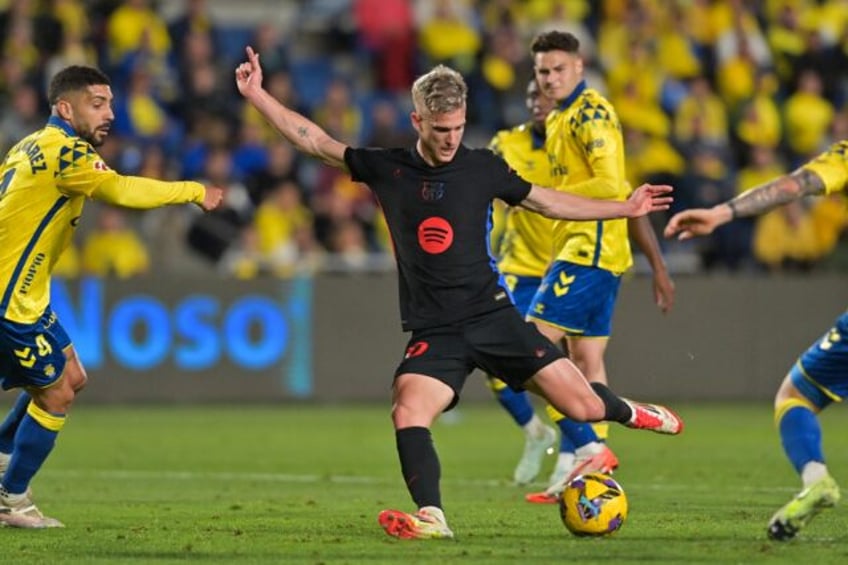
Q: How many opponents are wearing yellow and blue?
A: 4